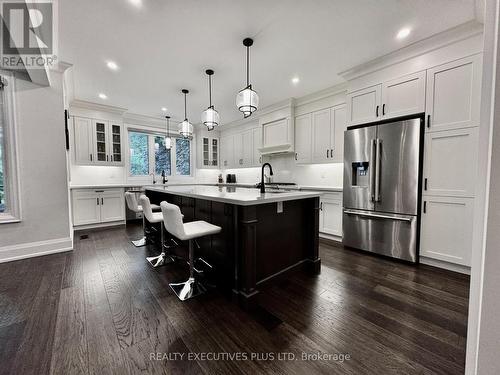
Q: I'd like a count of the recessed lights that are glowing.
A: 6